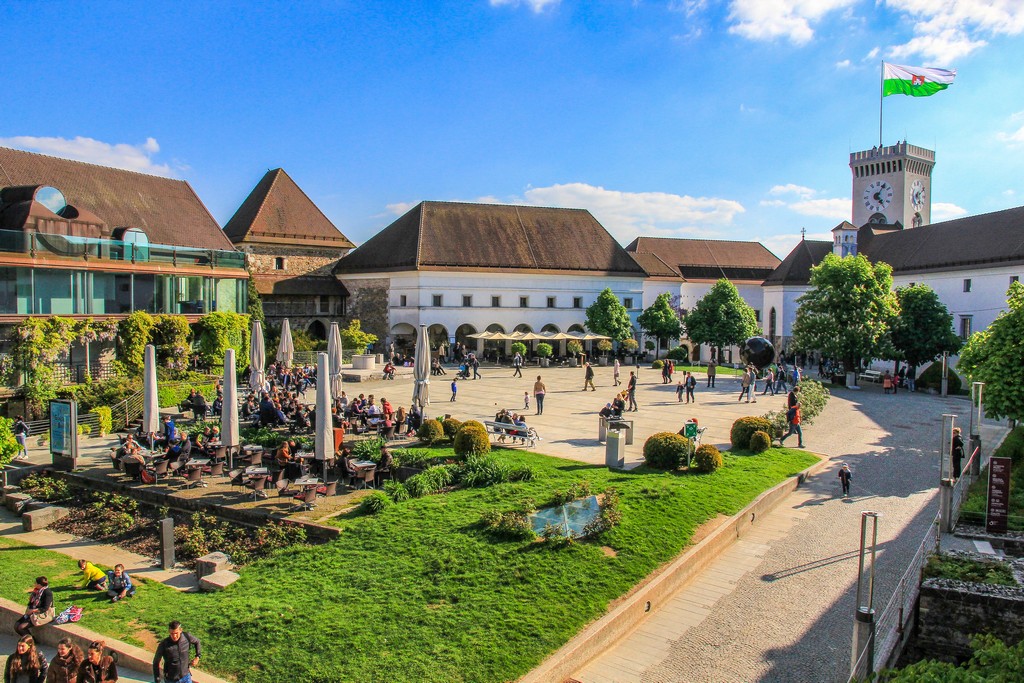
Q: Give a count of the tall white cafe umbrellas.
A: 7